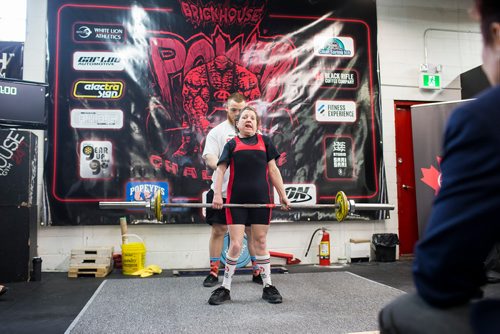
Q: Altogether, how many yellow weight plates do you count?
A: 2